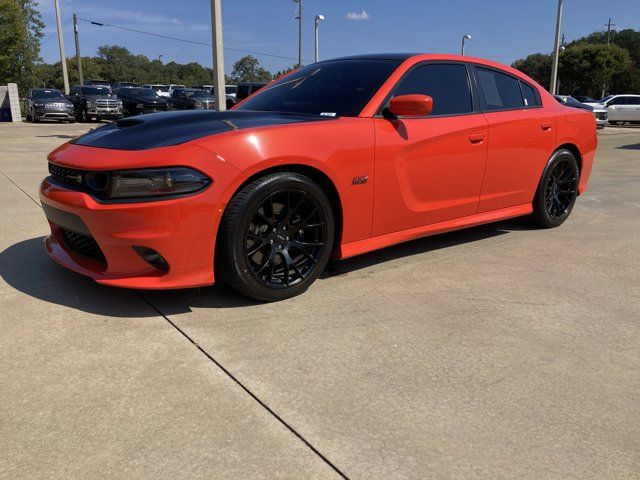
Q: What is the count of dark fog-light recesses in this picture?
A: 1